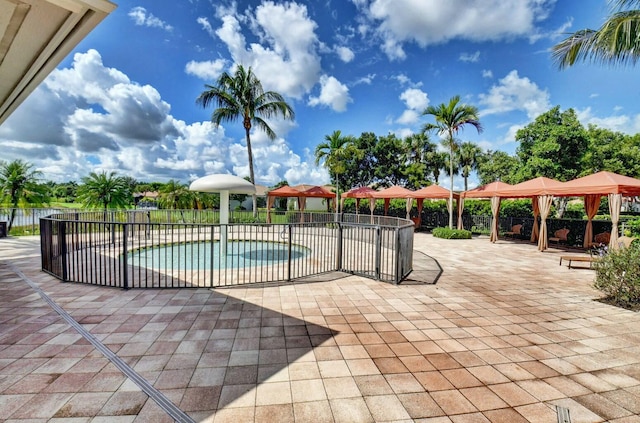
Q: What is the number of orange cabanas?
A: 8